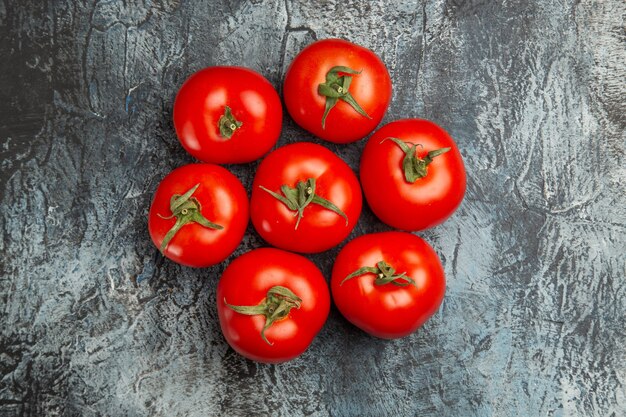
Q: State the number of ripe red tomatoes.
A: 7